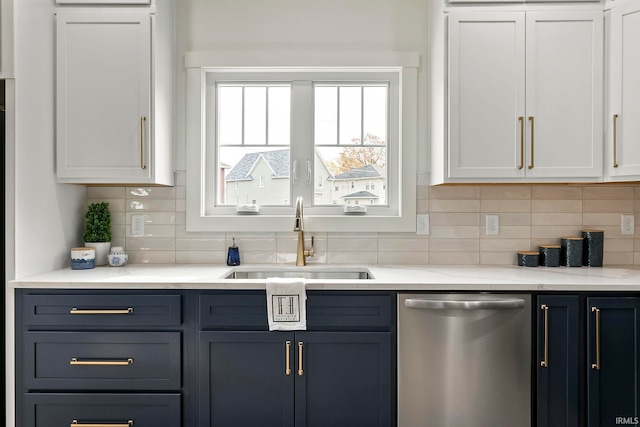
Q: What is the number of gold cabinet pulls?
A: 11